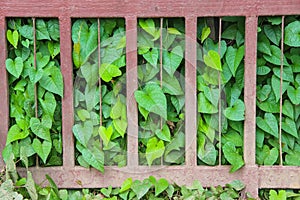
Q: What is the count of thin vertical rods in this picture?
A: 5